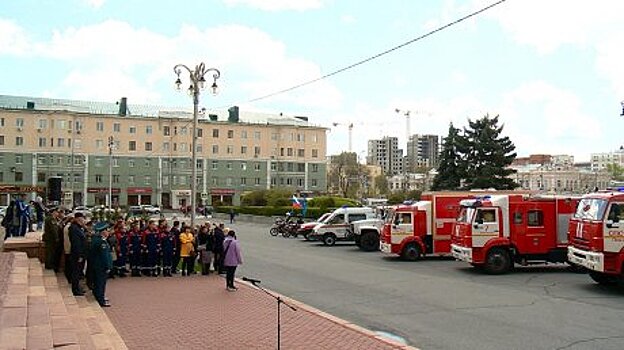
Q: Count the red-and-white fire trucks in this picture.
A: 3